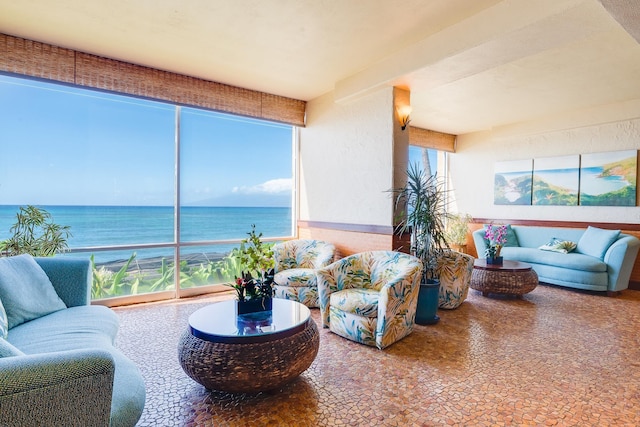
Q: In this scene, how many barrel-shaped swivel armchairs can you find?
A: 3